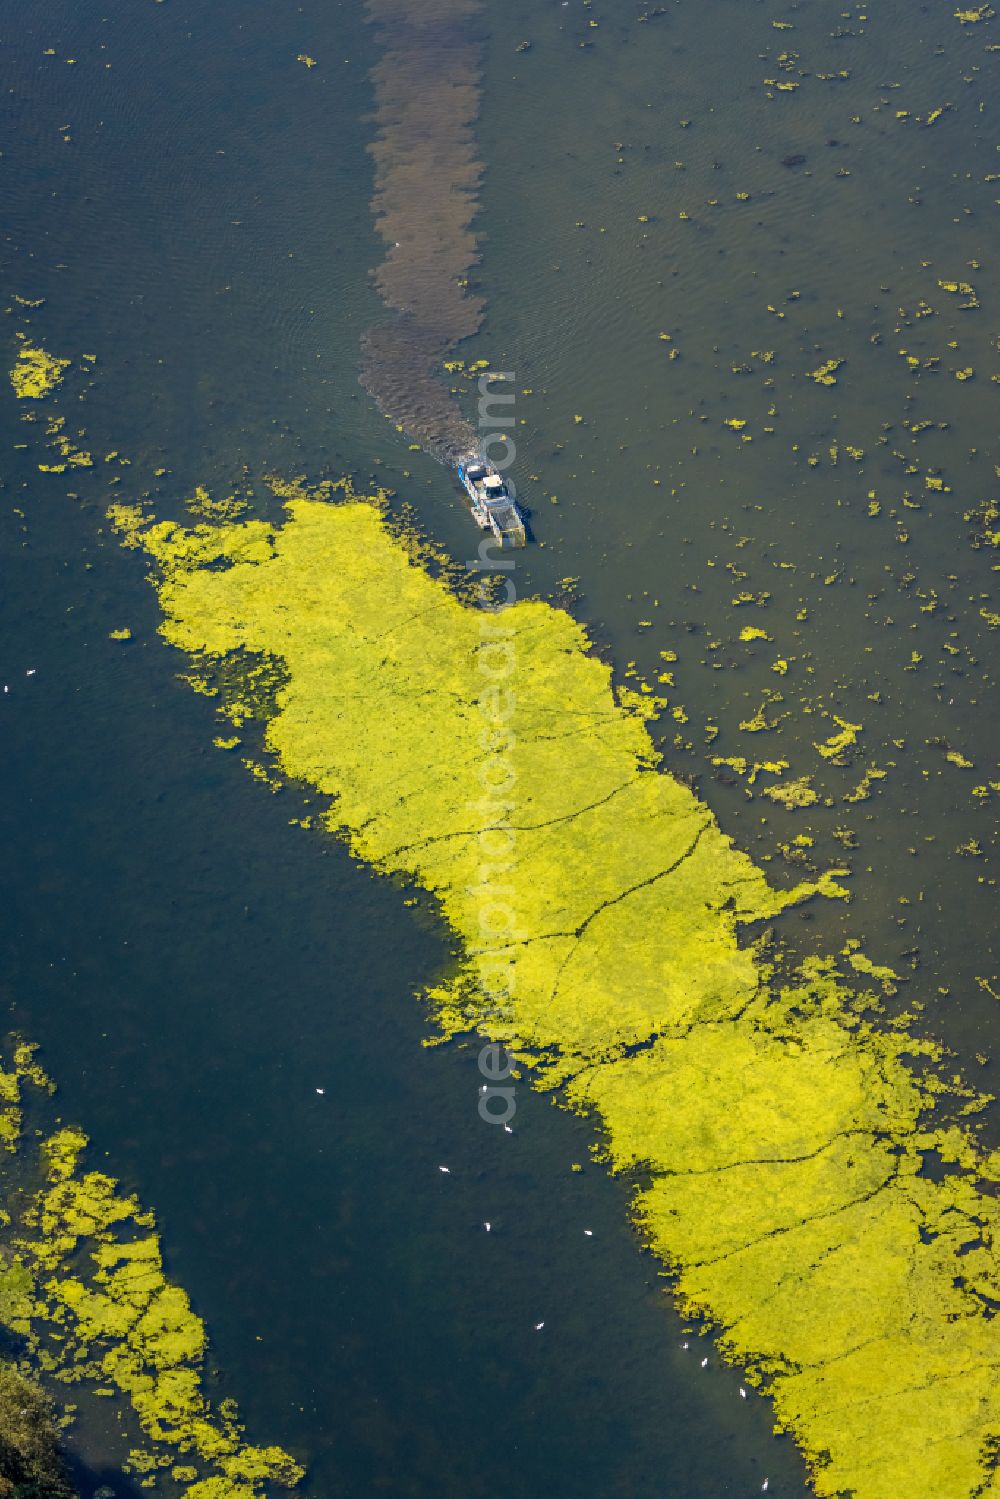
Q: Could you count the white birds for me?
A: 13